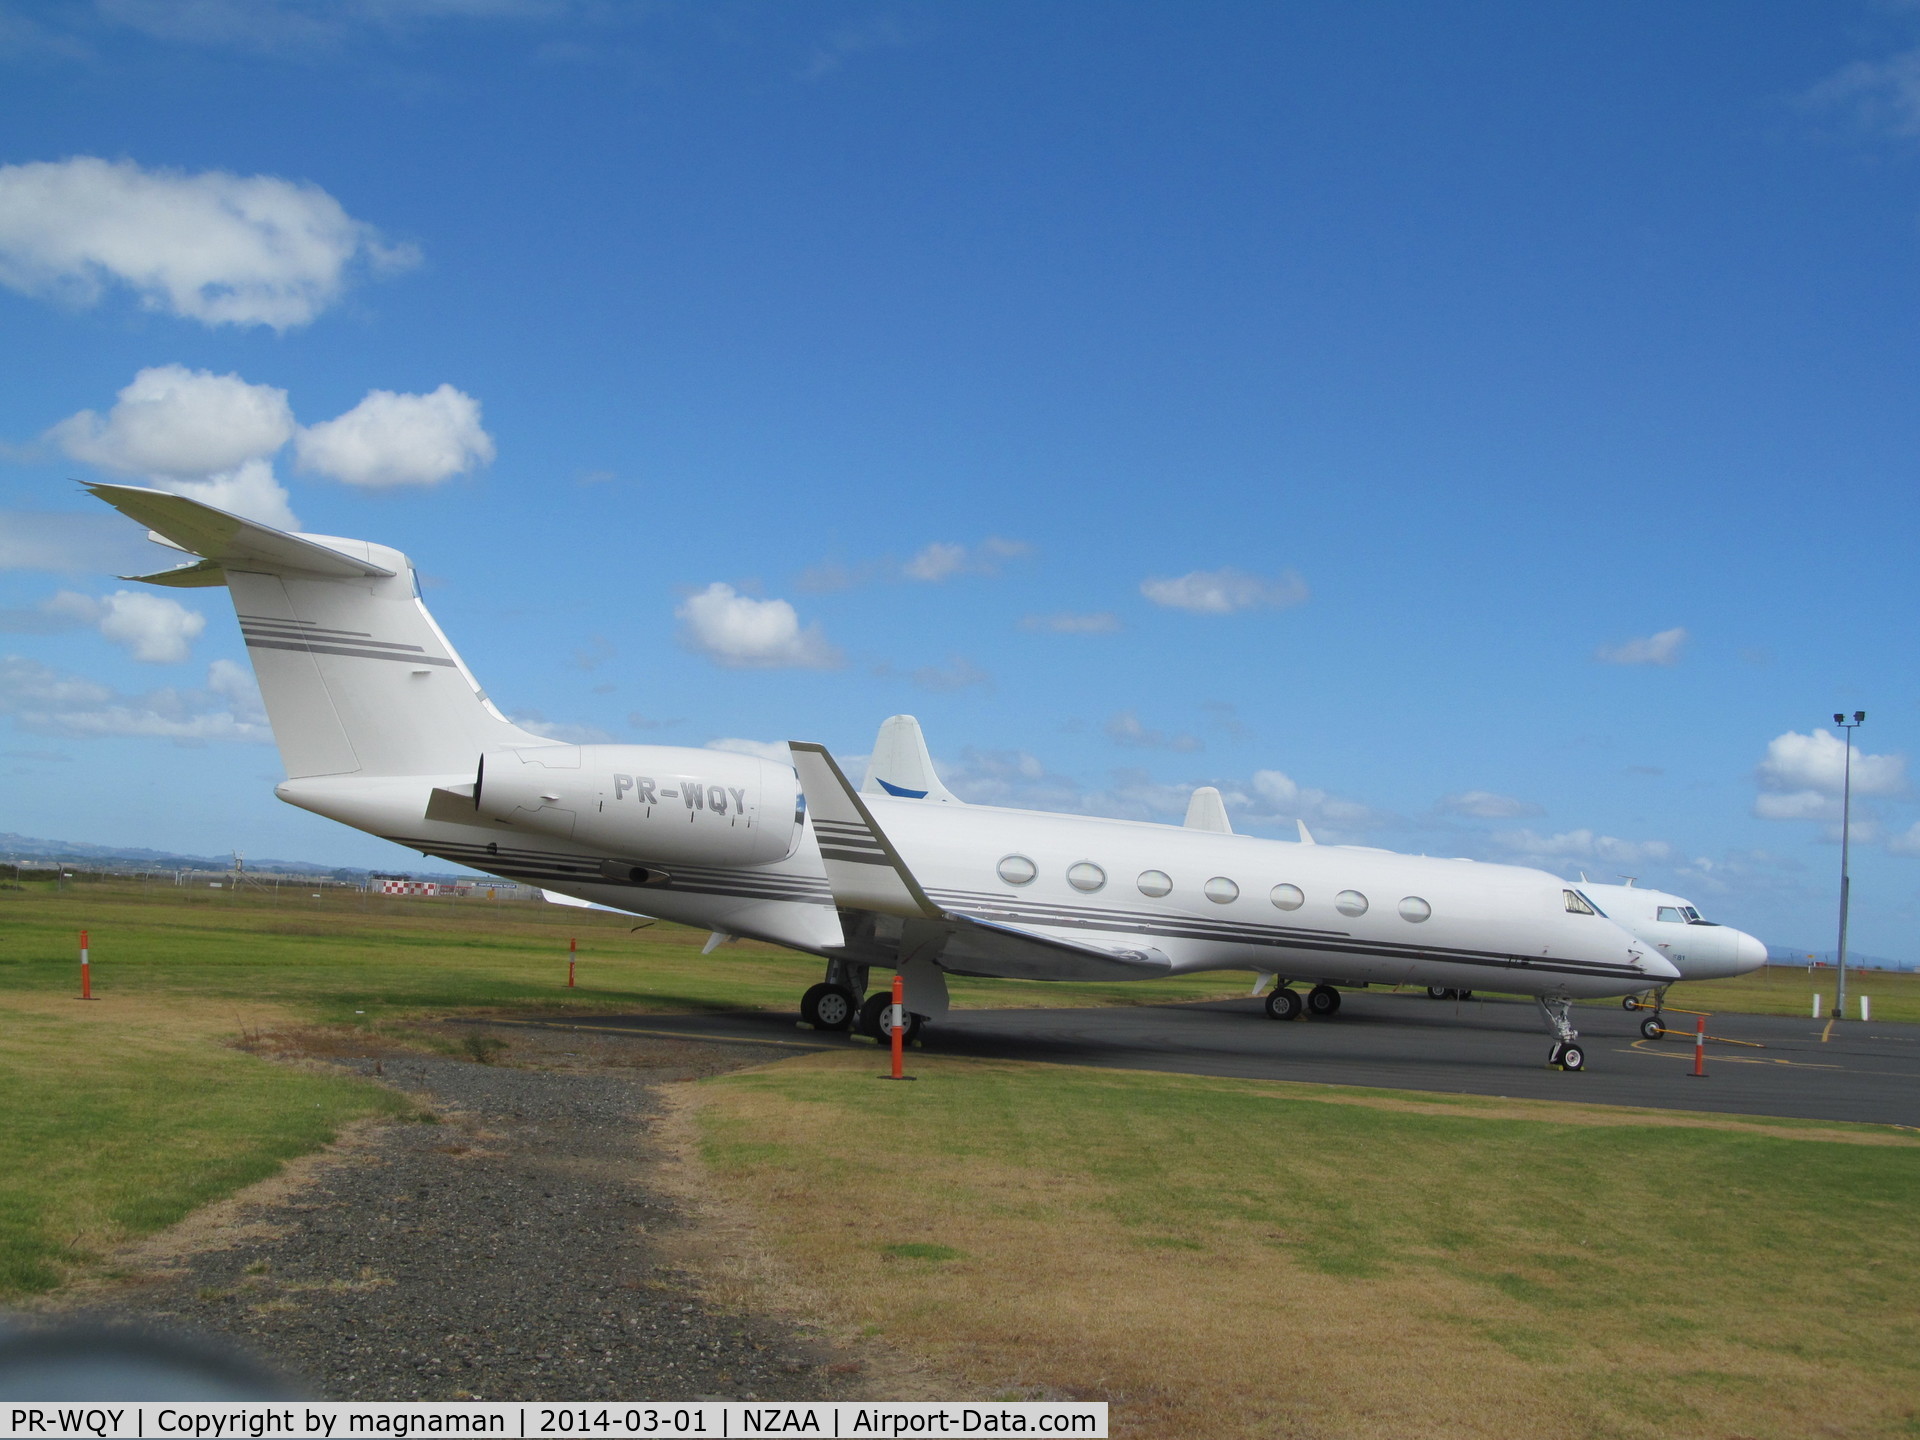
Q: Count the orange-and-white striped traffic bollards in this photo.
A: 4